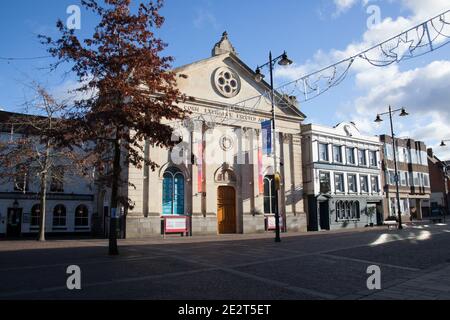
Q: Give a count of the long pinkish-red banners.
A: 2